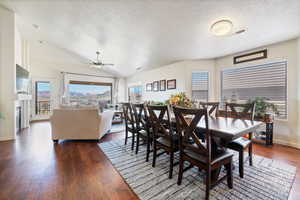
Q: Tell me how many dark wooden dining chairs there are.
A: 6